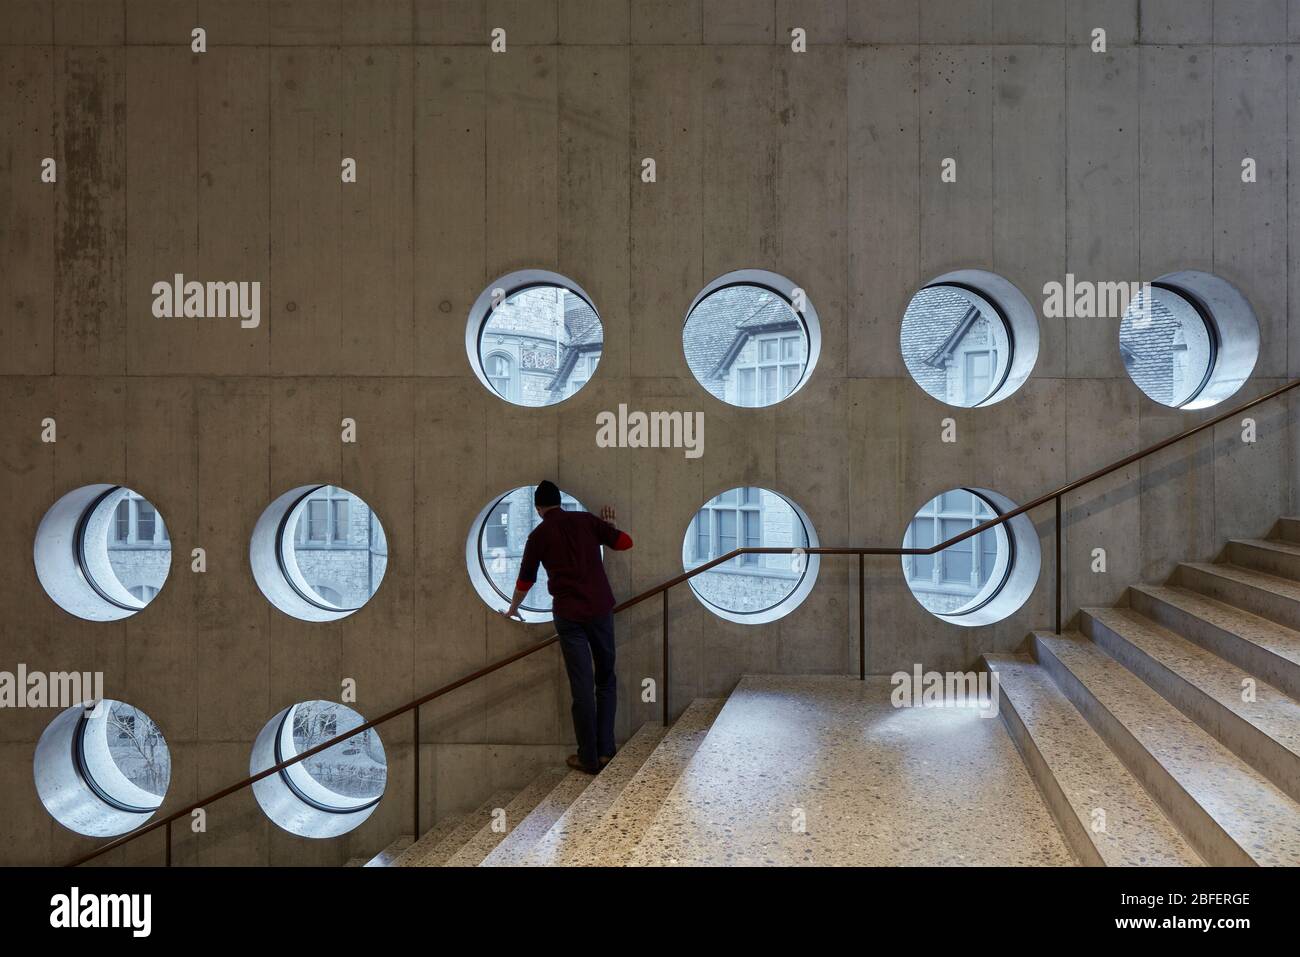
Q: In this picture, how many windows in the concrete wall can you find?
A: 11